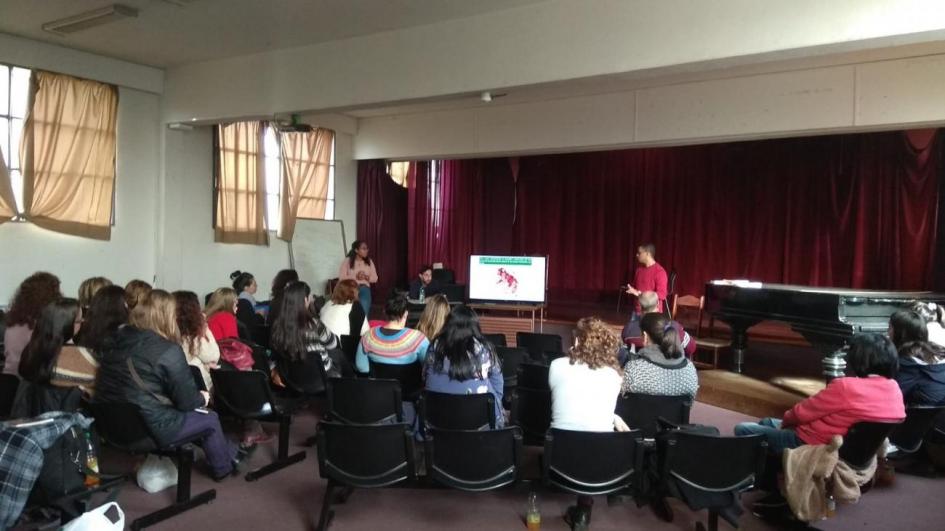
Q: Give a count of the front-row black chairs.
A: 4